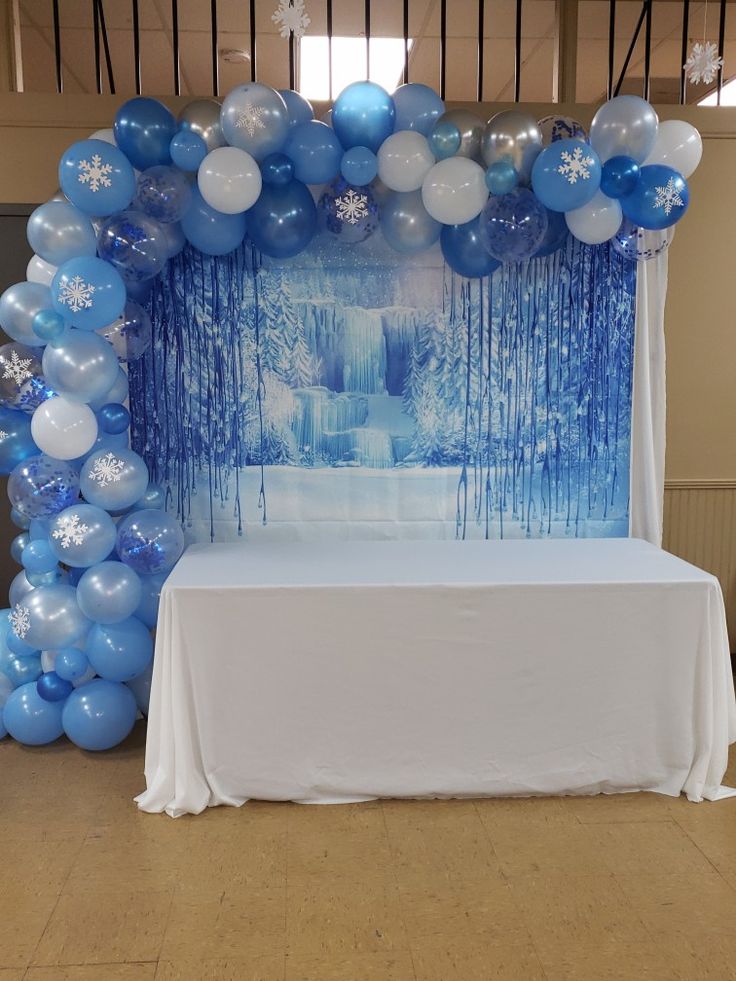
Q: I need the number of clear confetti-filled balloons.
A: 10